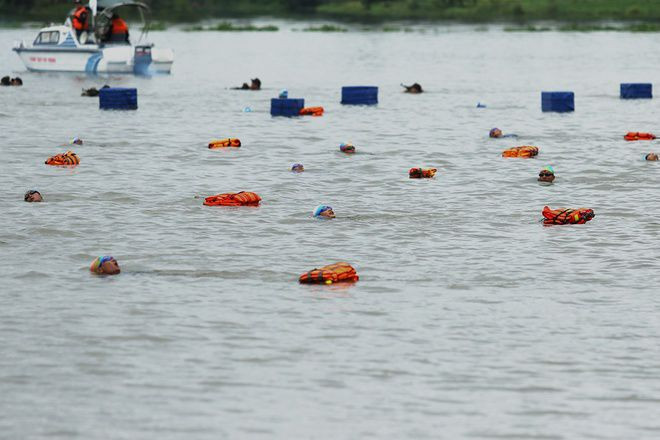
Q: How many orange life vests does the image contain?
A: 11